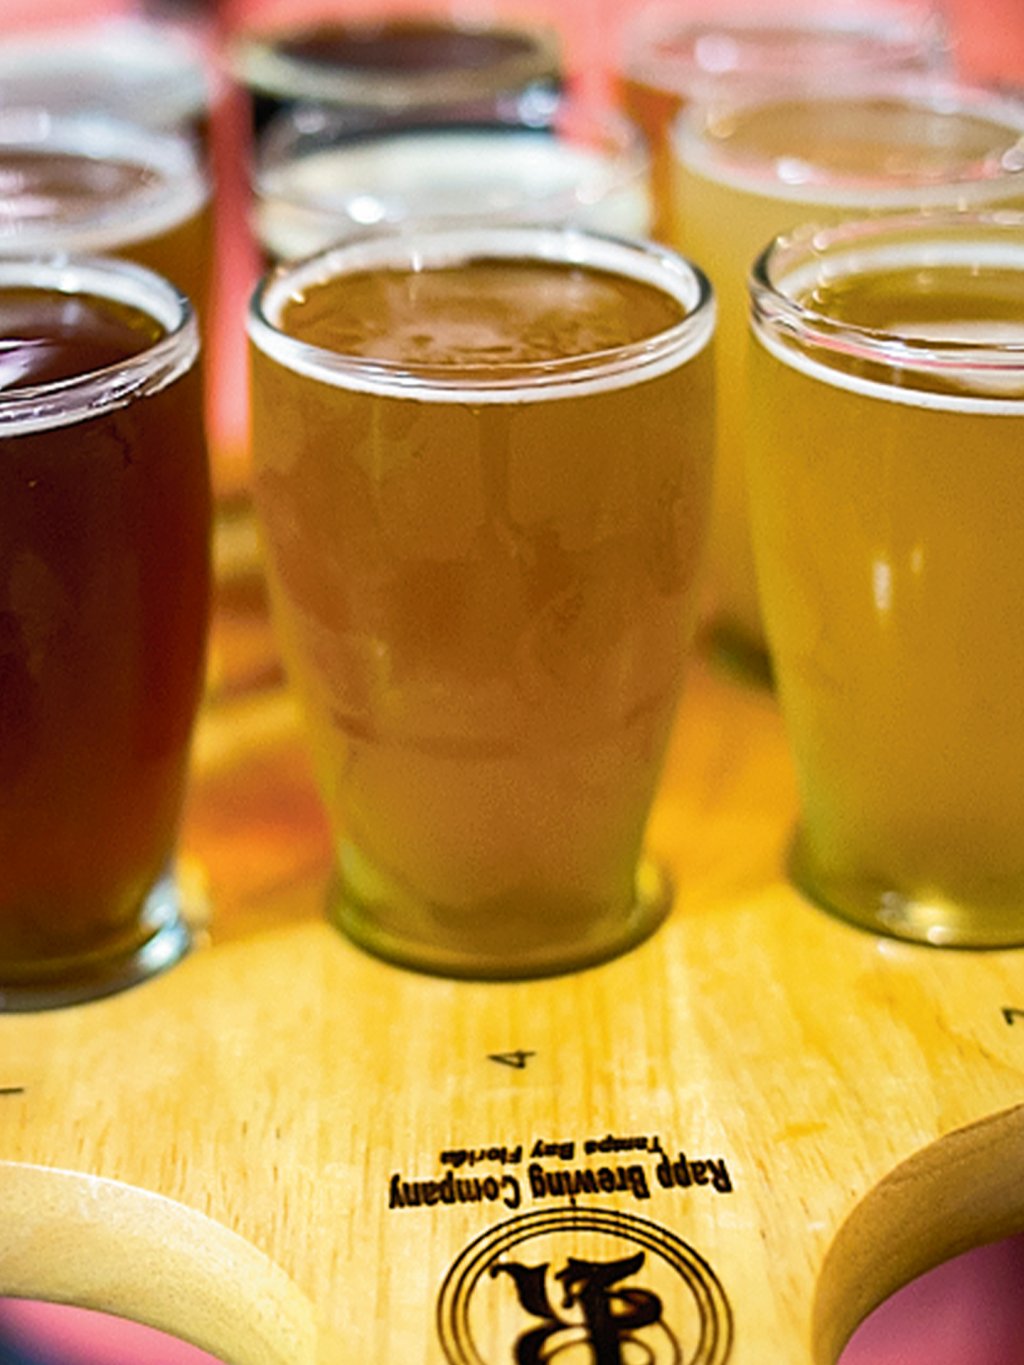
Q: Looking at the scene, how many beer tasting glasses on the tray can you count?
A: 9